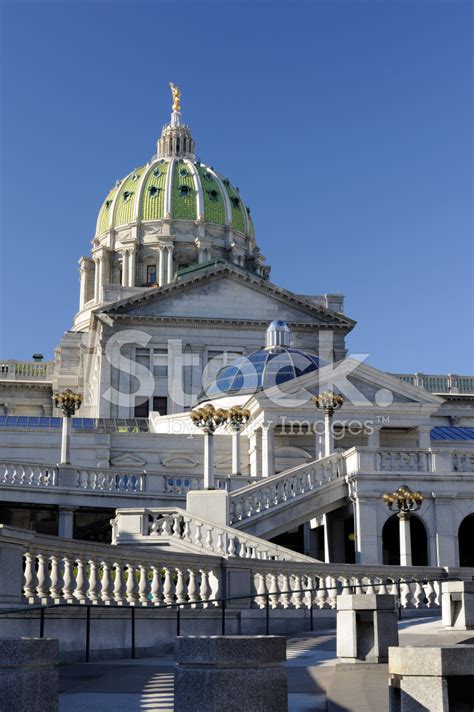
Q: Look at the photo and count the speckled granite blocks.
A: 5